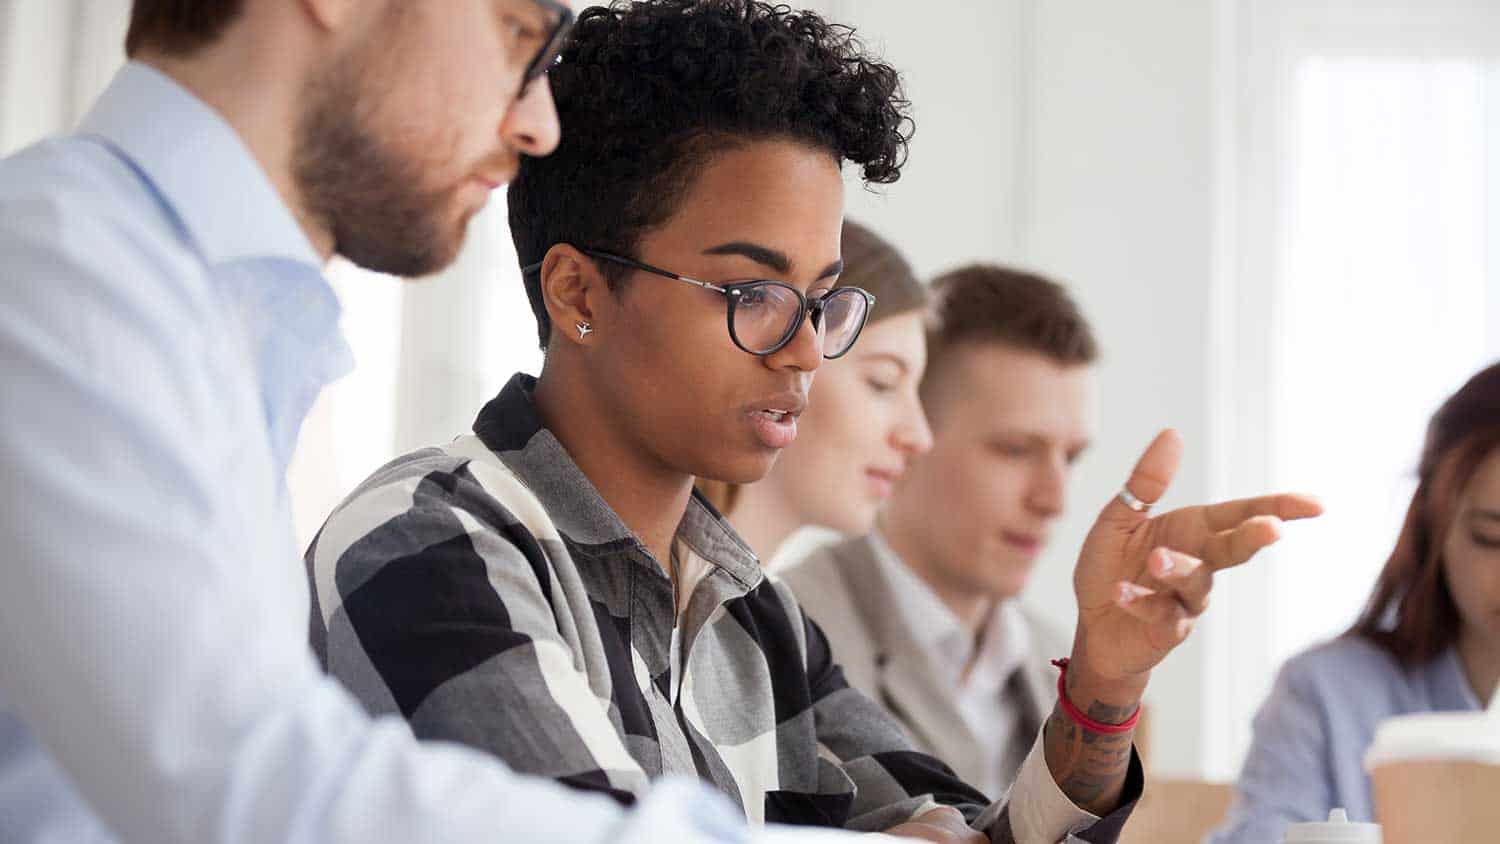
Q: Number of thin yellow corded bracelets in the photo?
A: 0